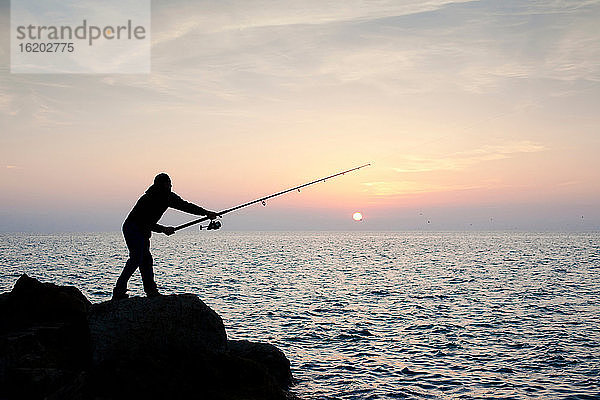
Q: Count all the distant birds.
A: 5